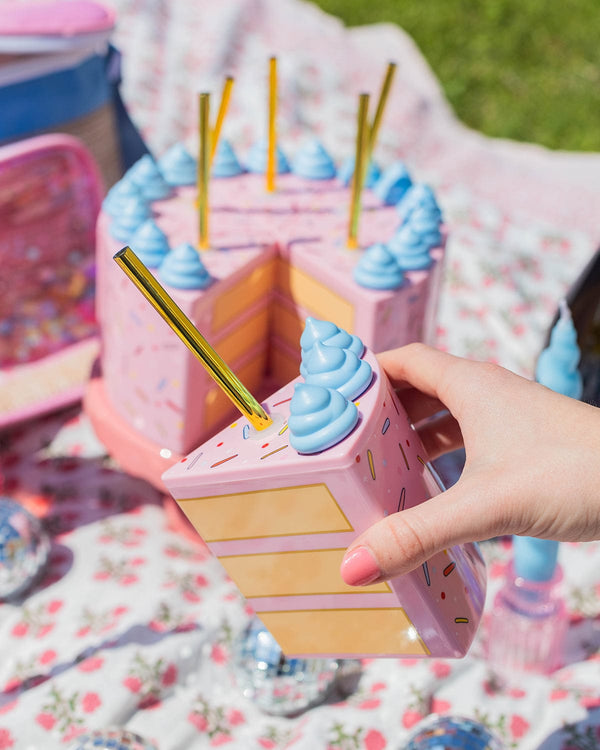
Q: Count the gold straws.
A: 6